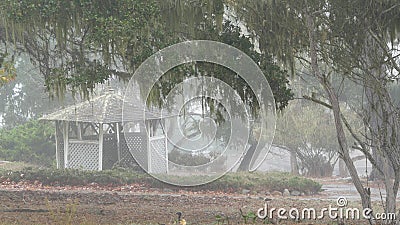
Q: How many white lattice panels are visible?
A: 2